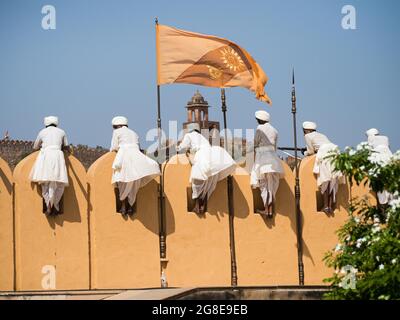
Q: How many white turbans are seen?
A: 6